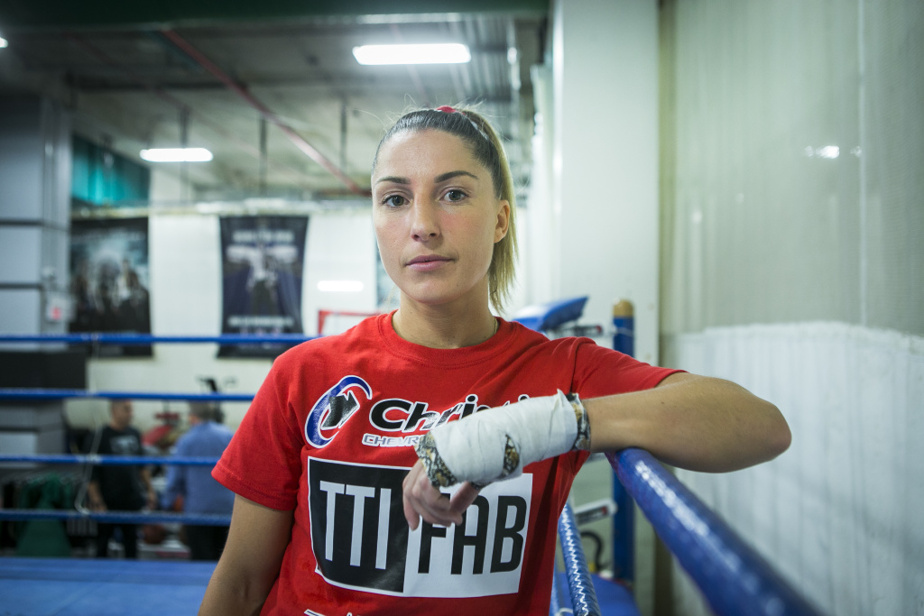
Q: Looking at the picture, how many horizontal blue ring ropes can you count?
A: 4